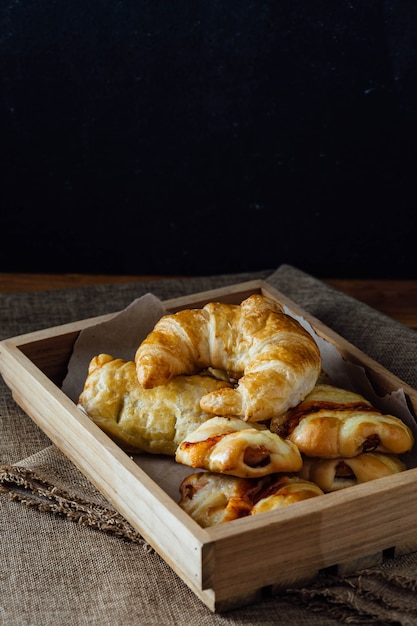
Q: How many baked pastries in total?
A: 6